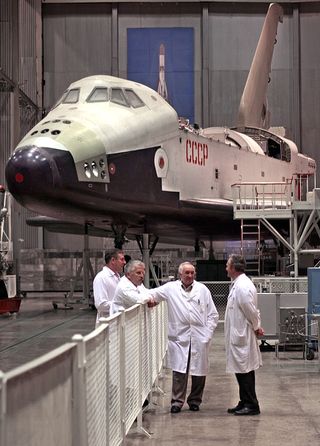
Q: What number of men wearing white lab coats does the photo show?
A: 4